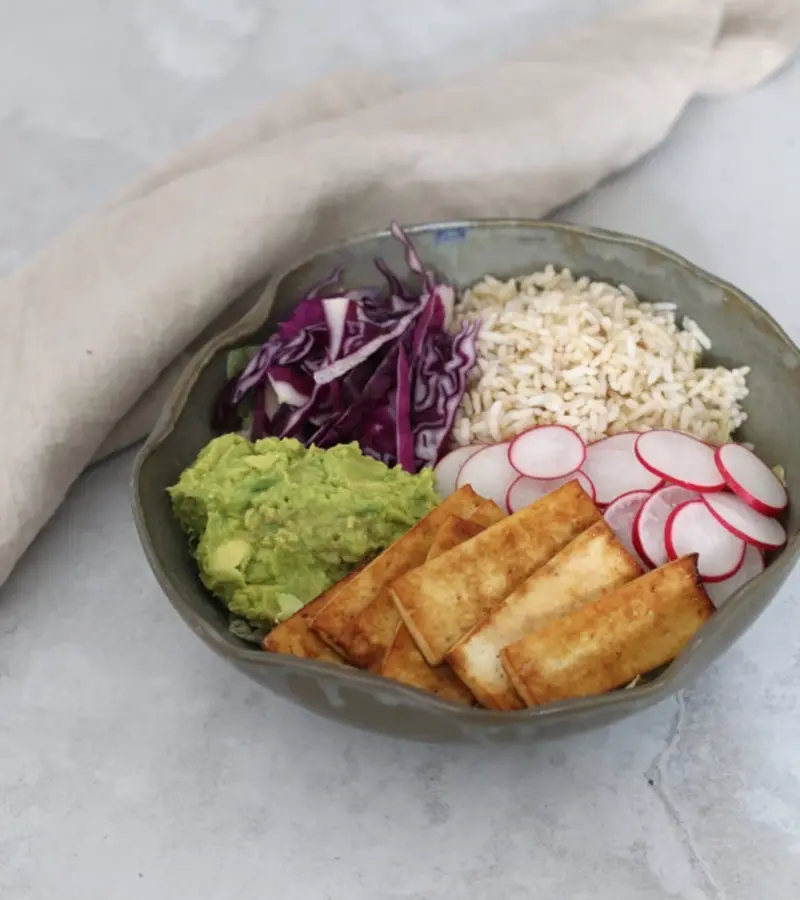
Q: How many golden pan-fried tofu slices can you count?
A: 6